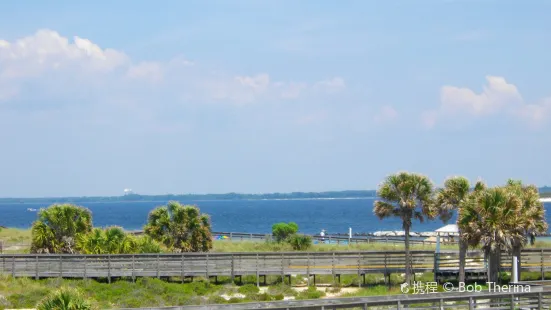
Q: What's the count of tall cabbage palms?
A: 4